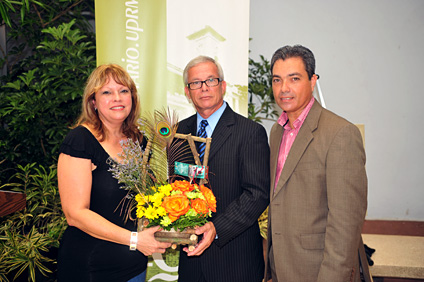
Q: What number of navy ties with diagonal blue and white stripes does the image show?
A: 1